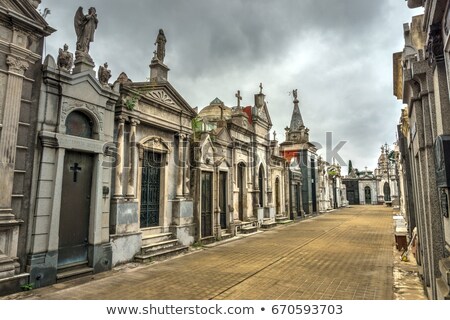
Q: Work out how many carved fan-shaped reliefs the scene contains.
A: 1